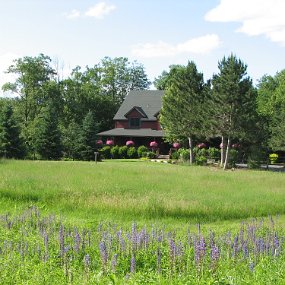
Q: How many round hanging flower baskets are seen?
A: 8